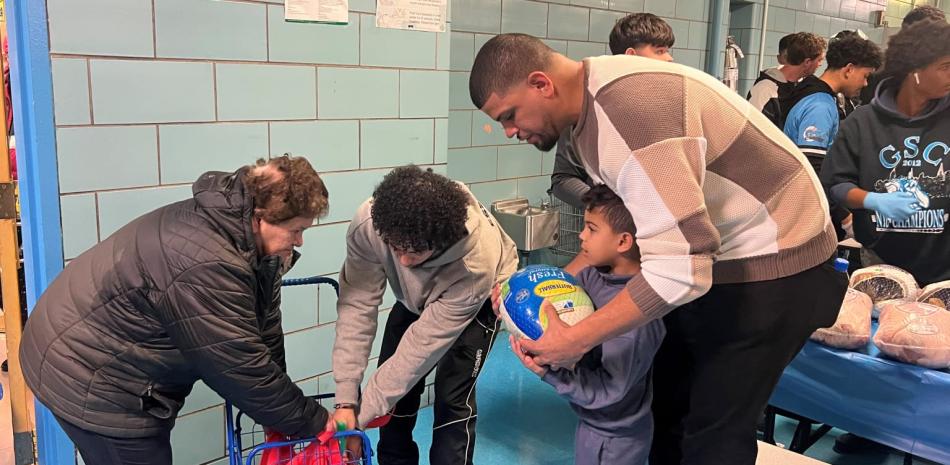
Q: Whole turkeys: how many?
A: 5